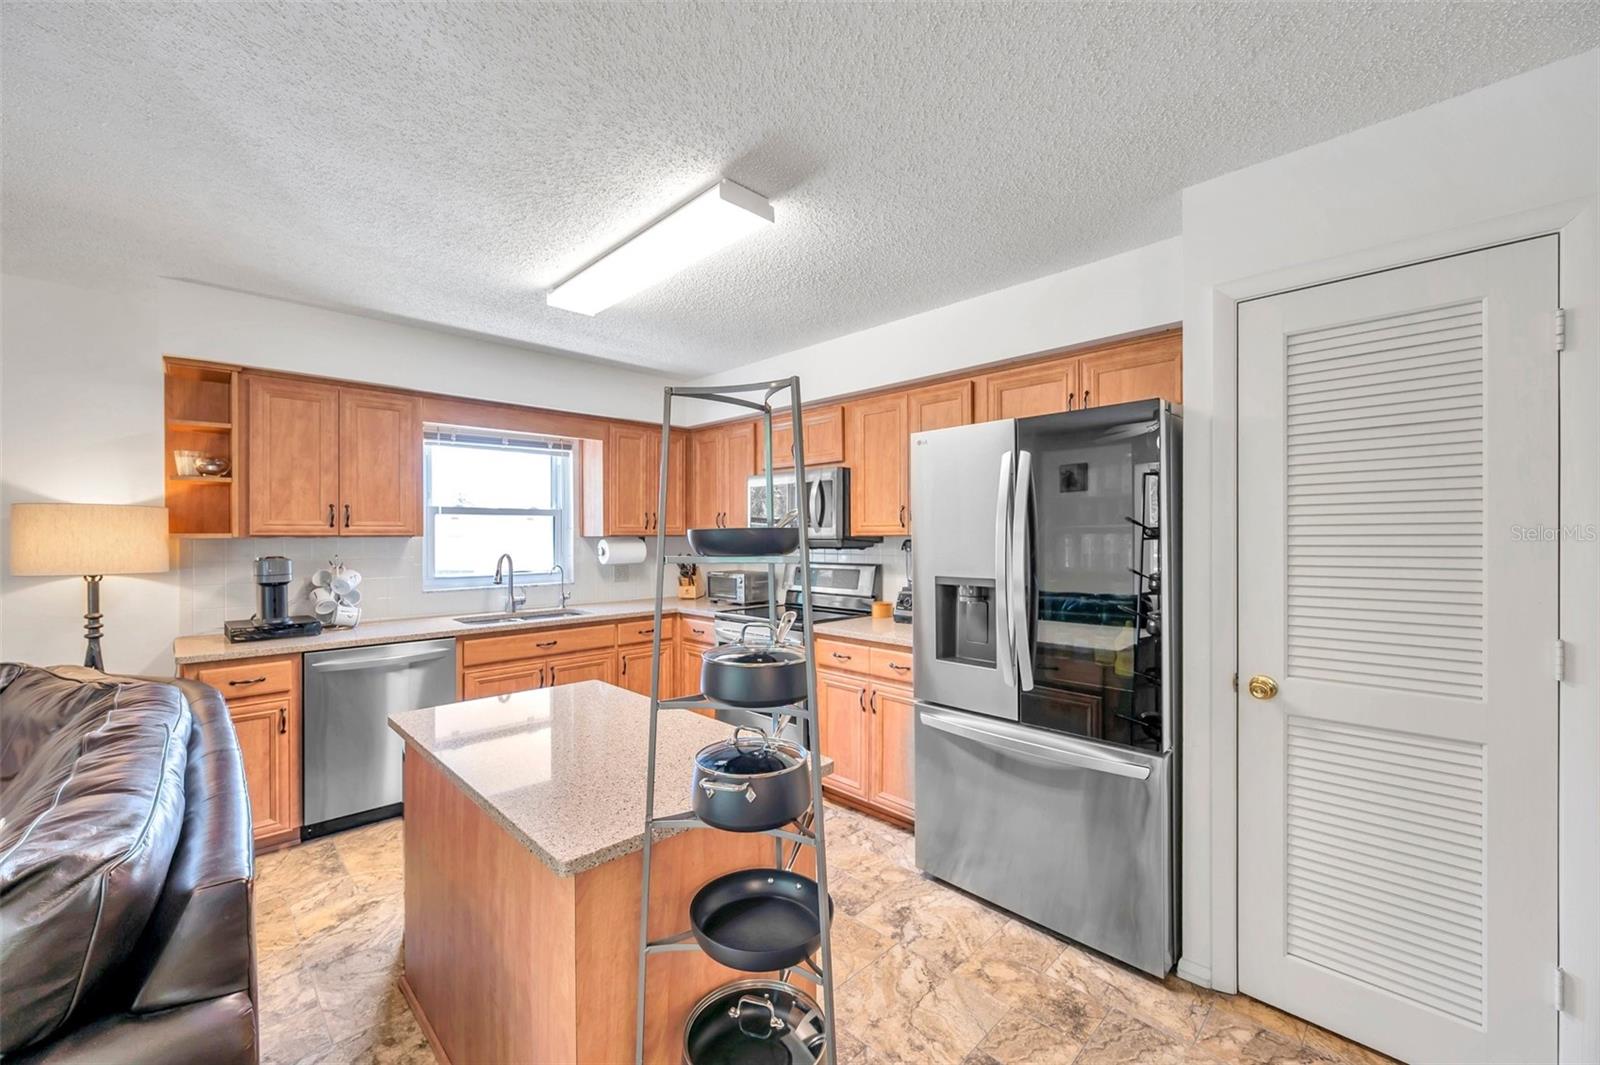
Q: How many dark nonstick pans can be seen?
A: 5